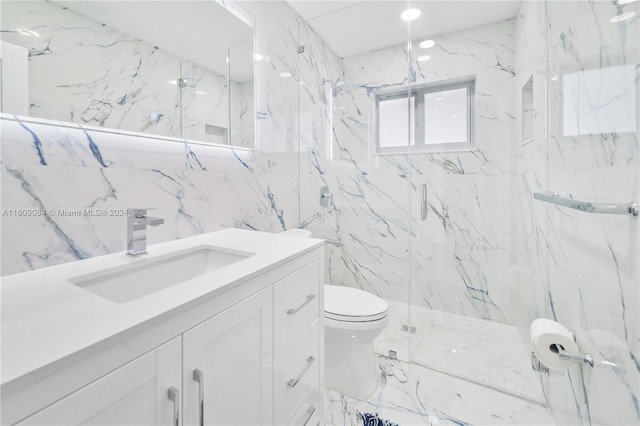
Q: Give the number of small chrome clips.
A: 2